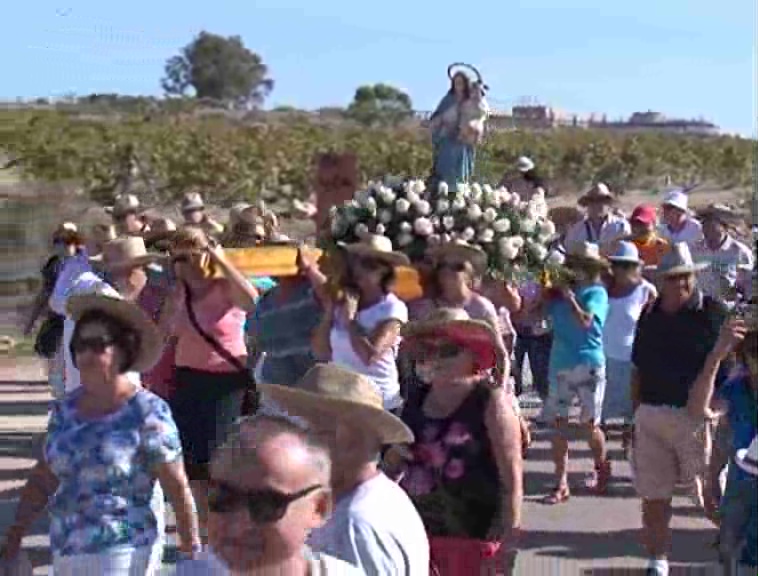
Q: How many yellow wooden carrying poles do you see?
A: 2